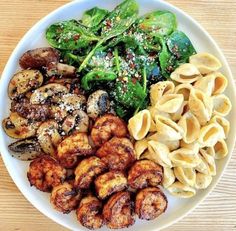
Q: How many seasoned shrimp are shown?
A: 11